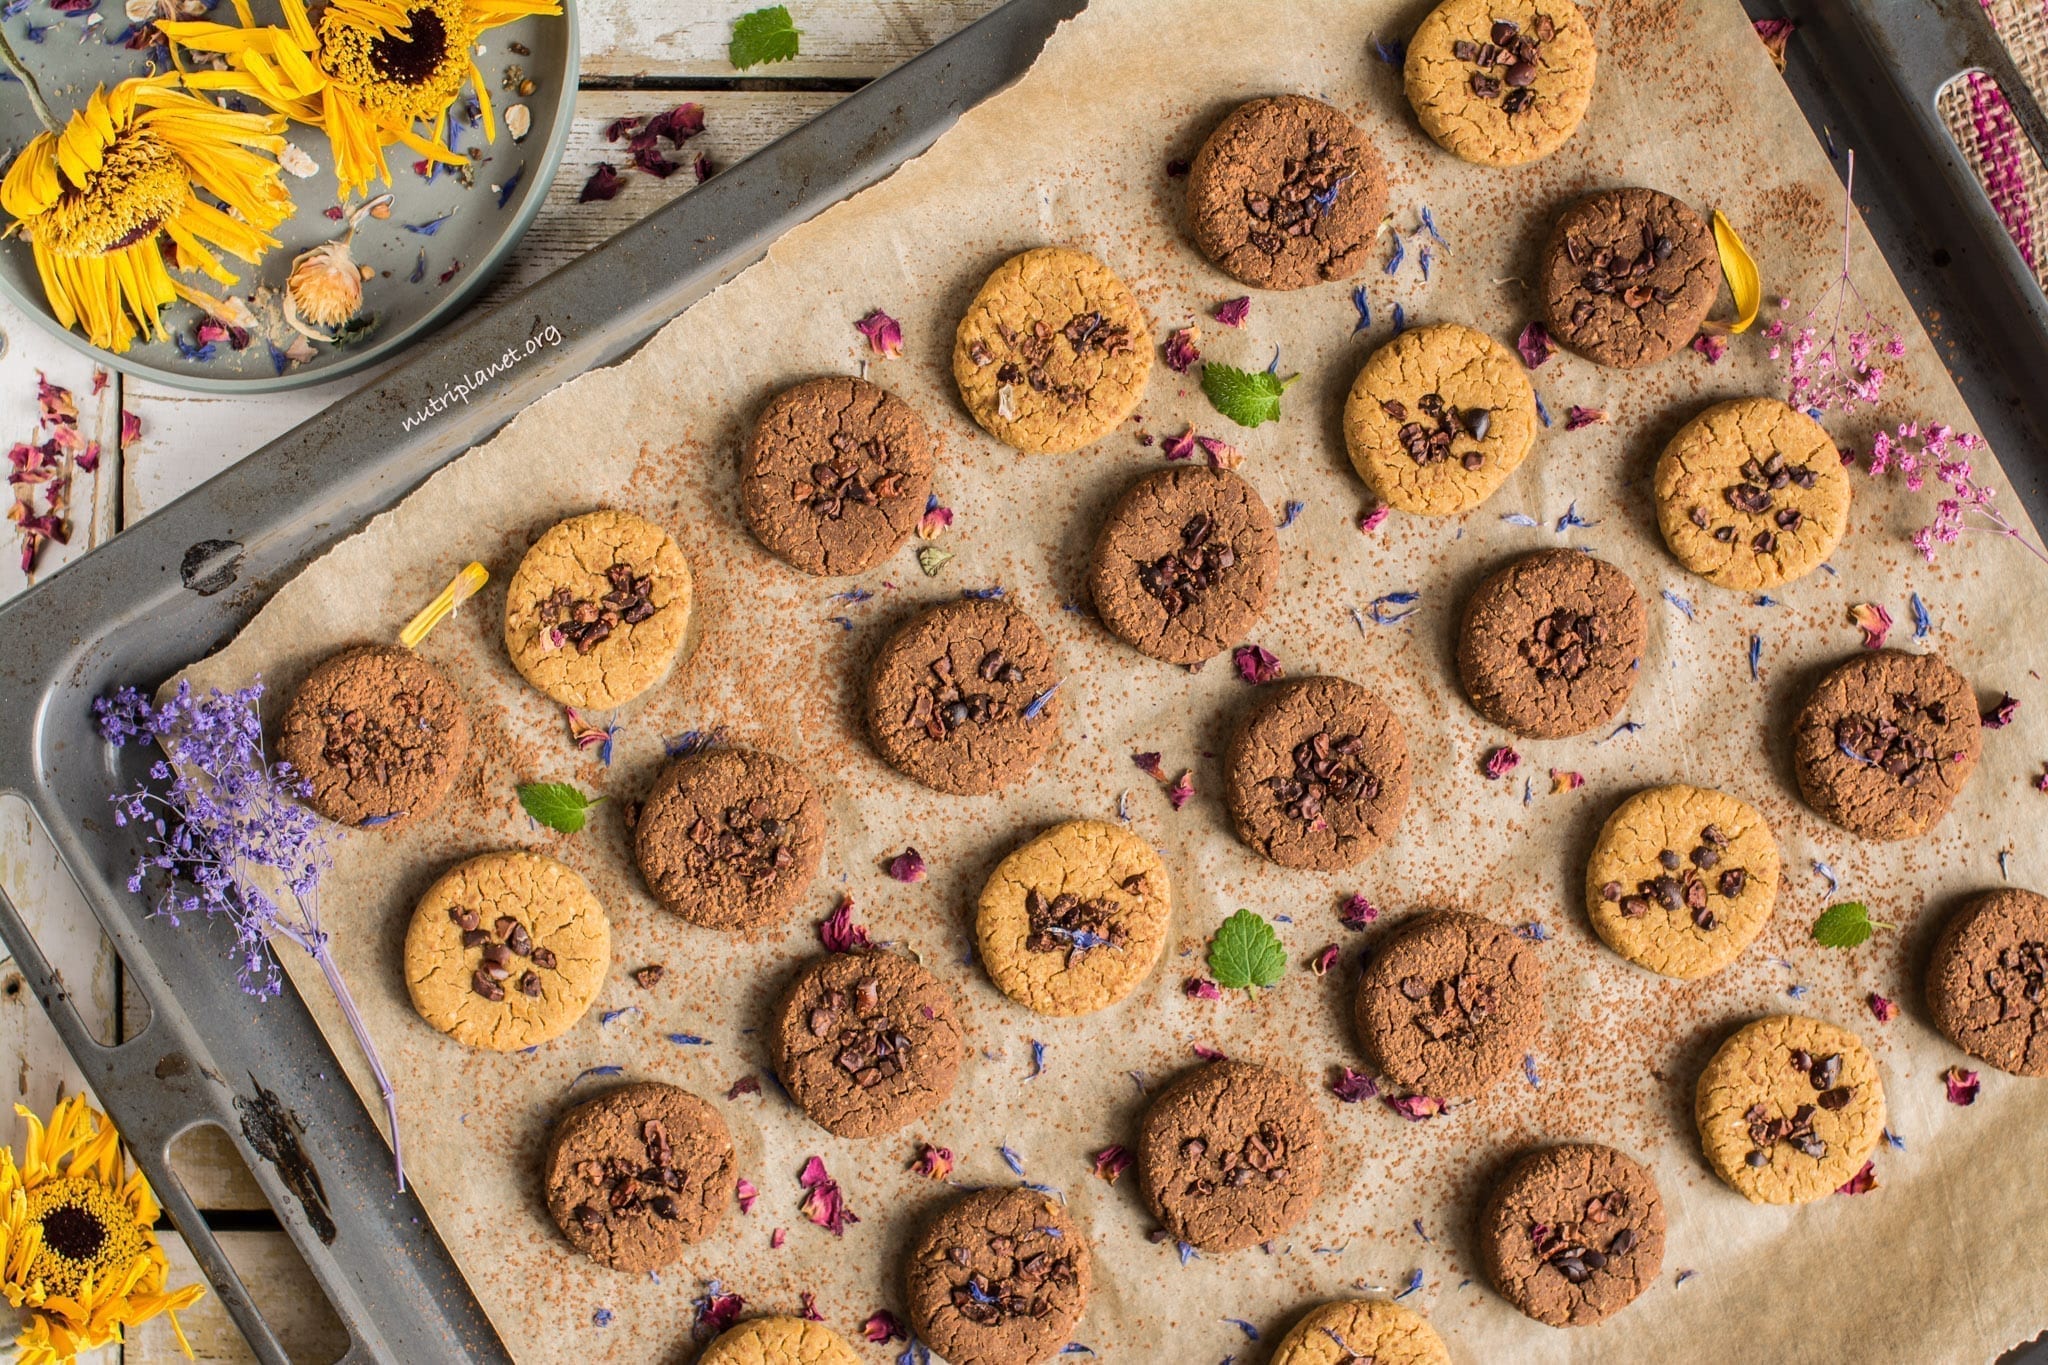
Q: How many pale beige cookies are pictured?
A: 11